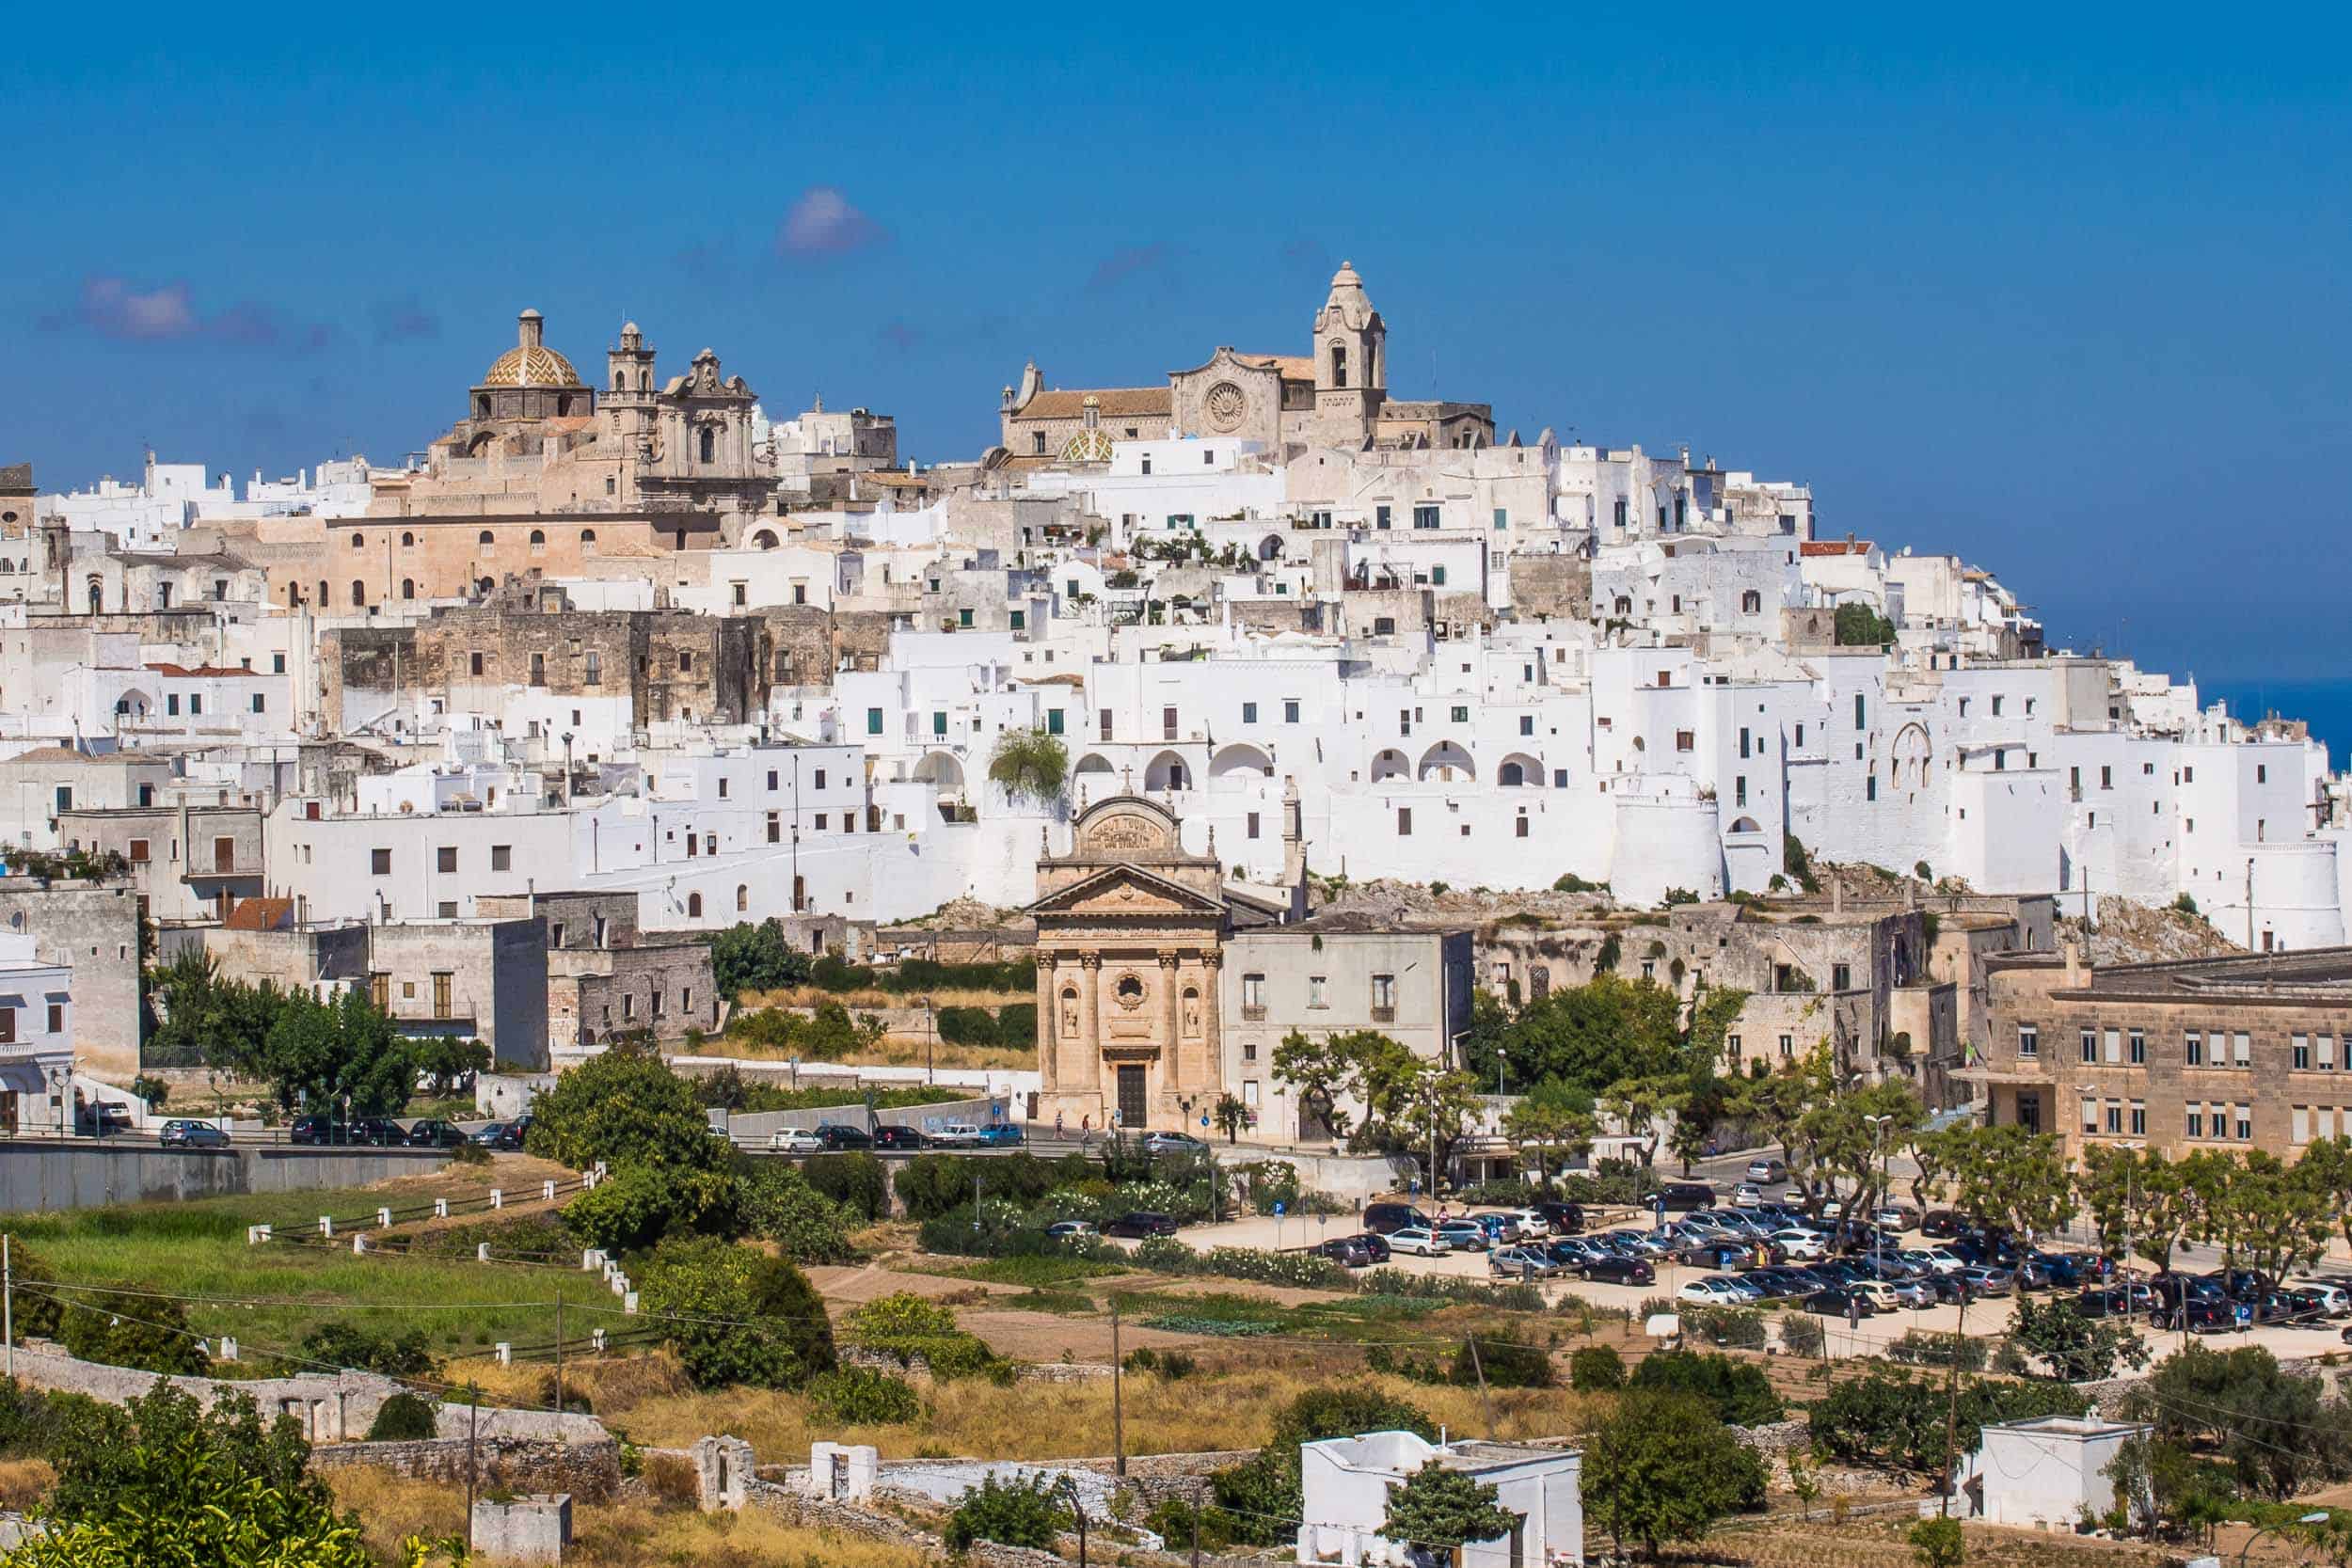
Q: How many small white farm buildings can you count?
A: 2